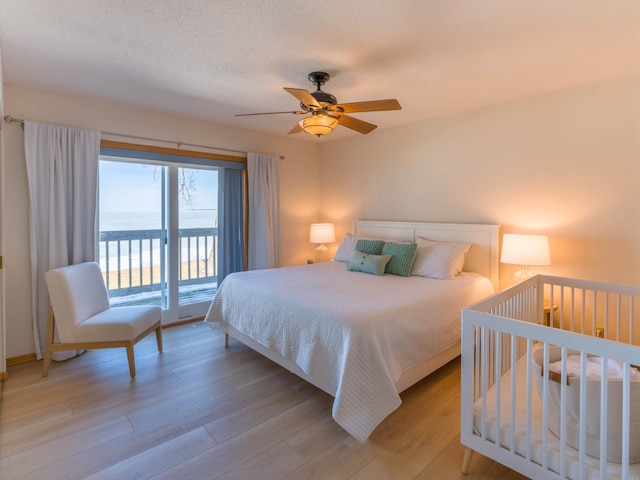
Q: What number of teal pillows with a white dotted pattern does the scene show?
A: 2